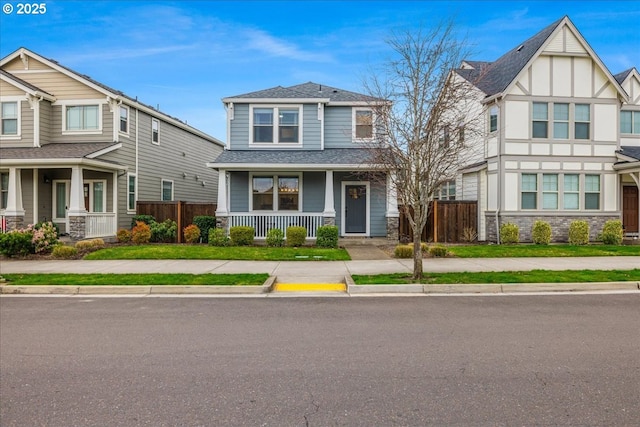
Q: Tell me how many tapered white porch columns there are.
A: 5